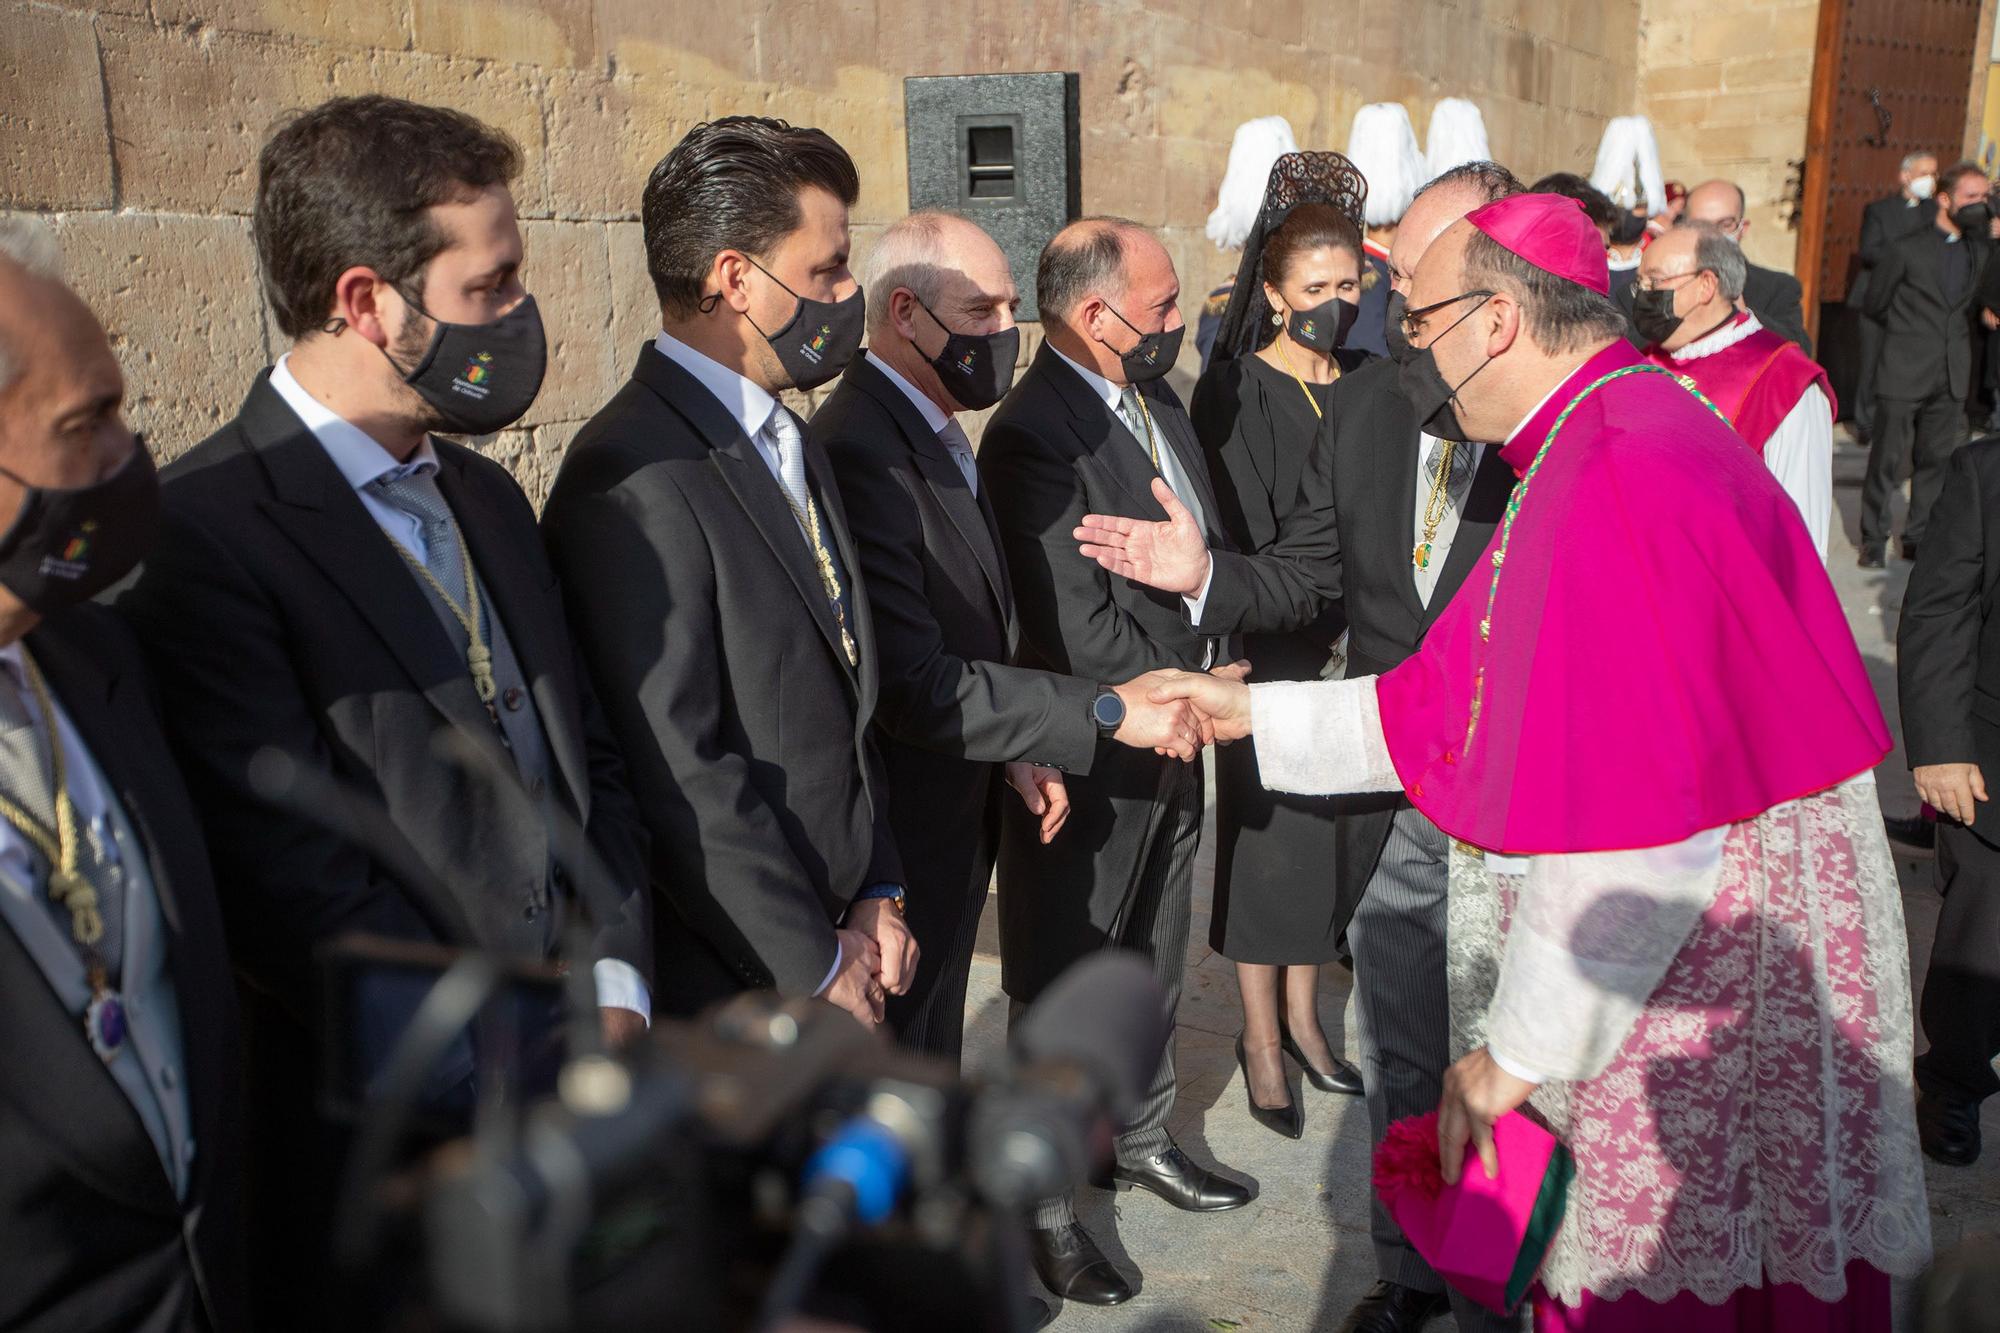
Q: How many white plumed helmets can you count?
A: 4